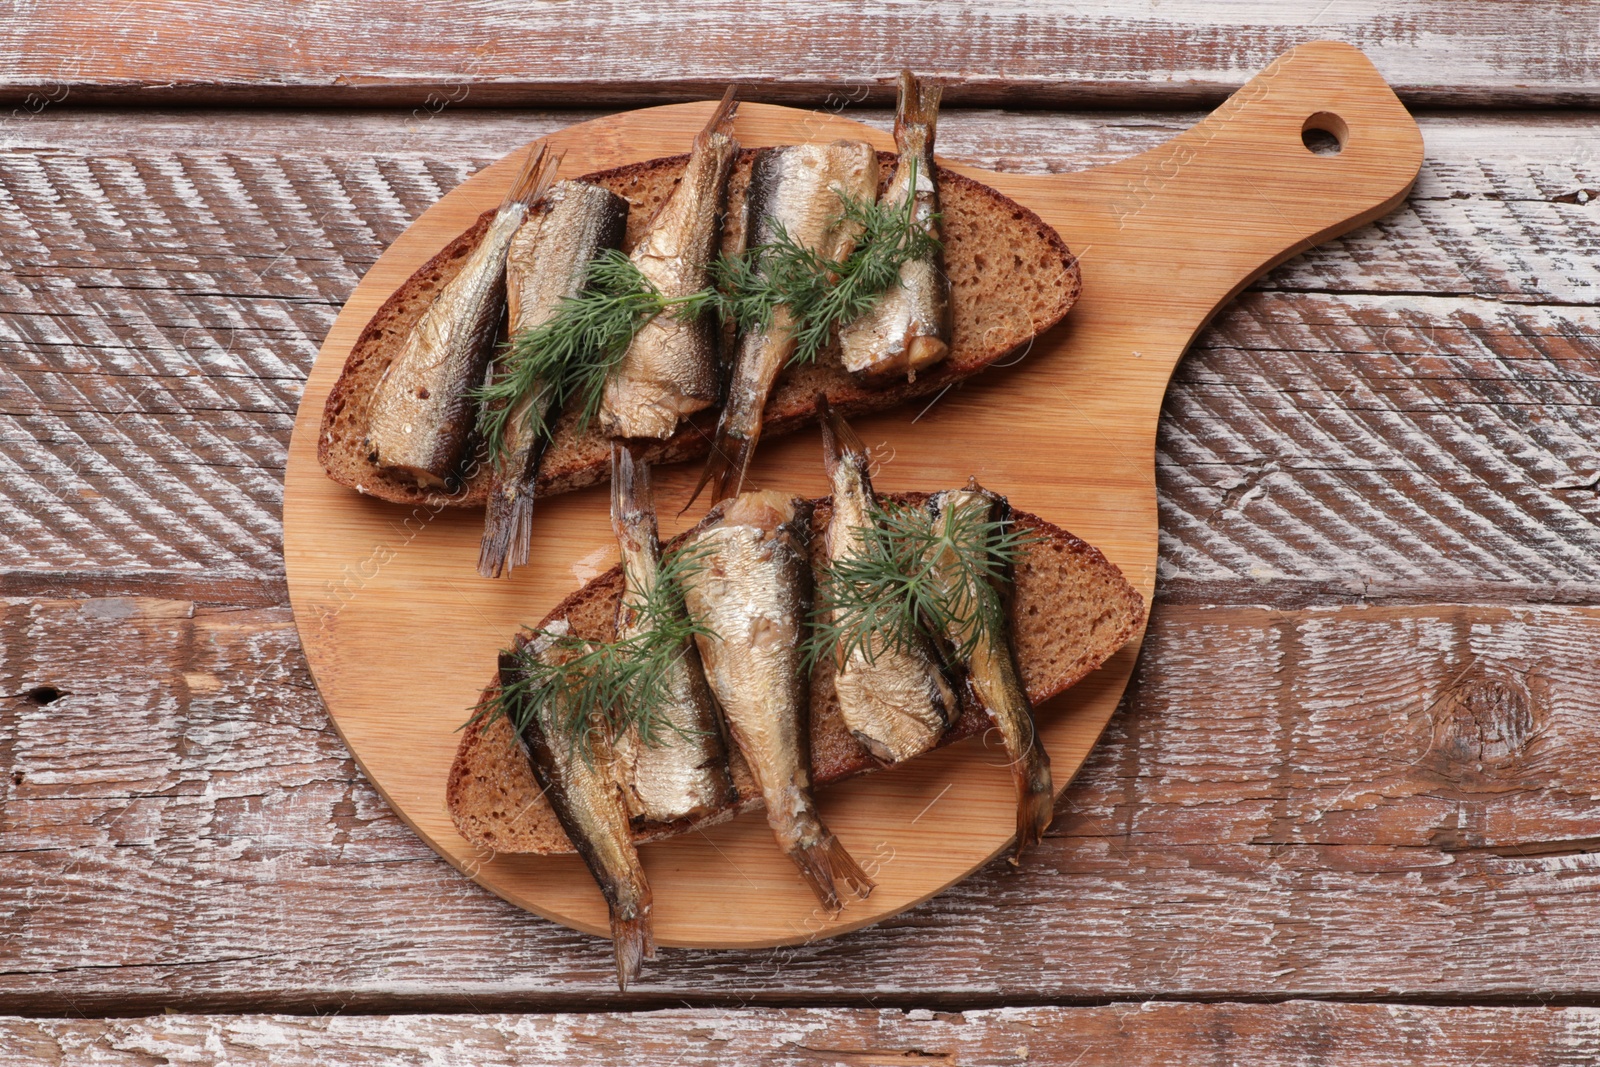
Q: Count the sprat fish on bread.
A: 10